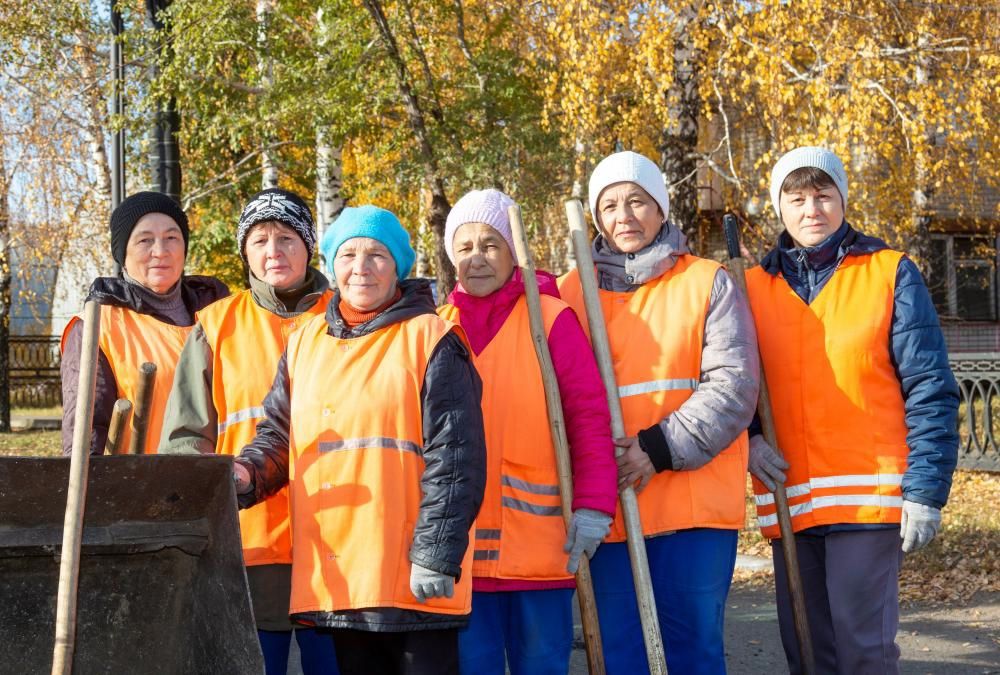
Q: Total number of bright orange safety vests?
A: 6